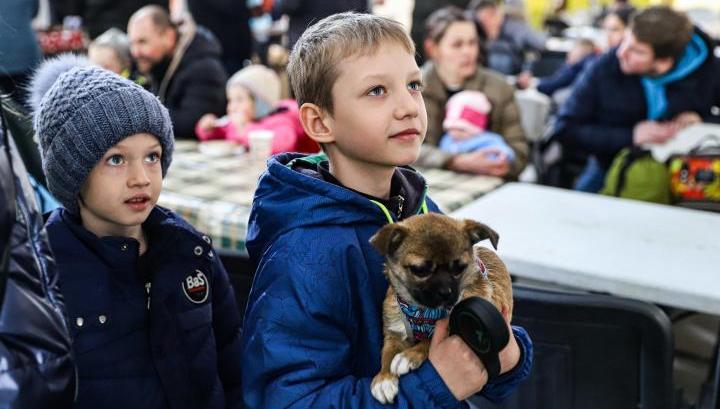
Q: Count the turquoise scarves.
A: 1